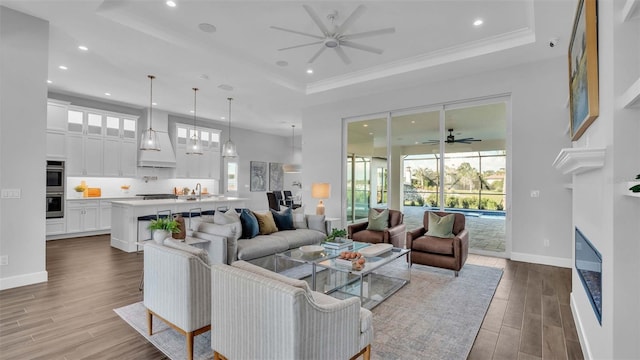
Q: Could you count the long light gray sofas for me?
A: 1